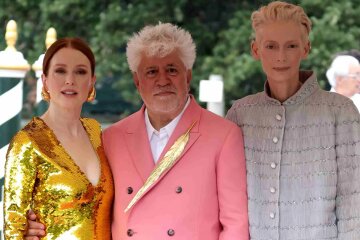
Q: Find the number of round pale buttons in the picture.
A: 5